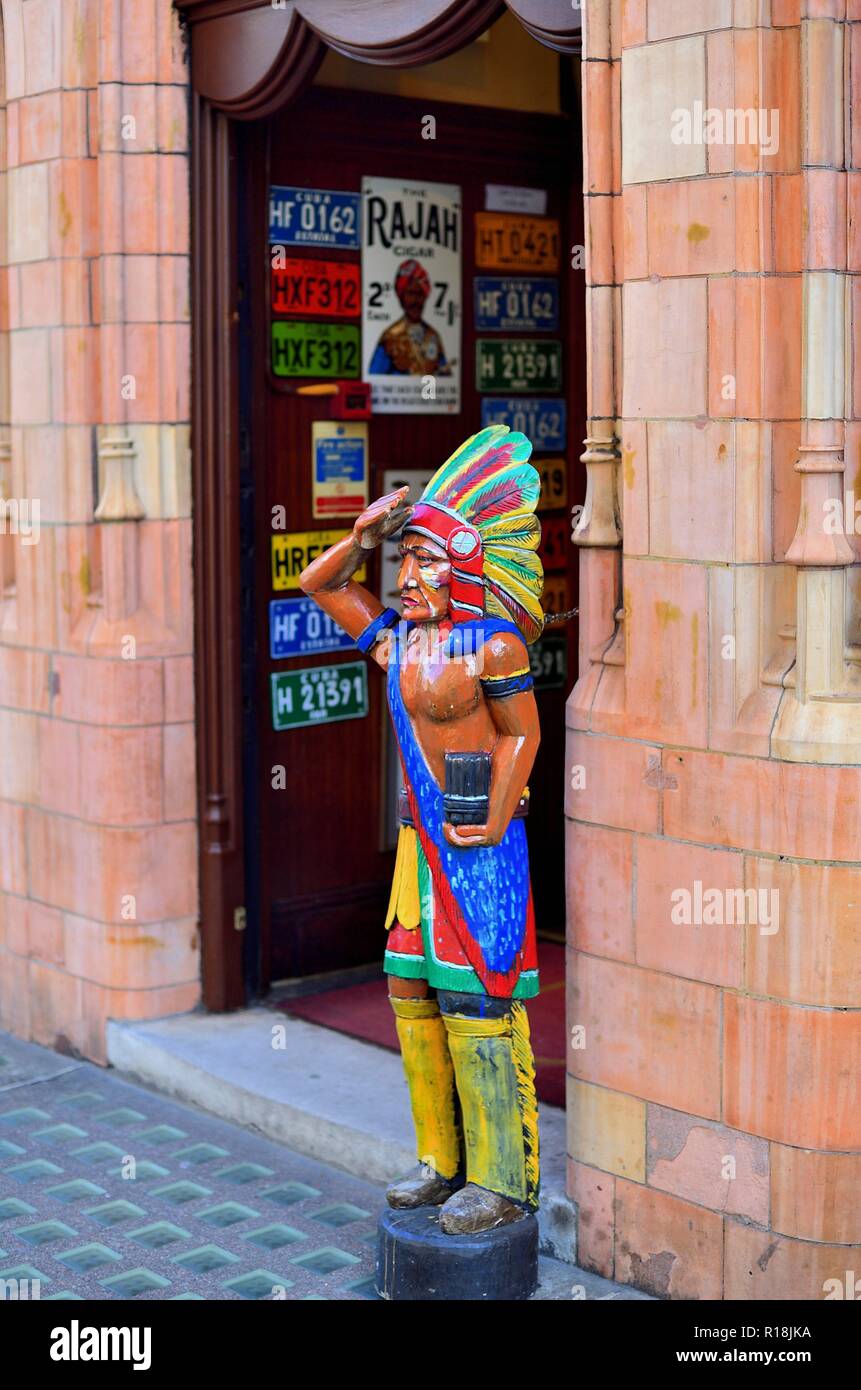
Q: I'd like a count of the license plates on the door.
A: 14